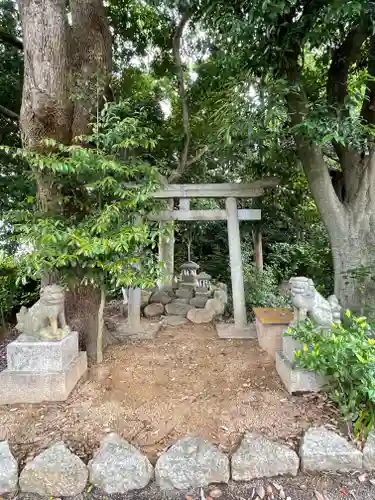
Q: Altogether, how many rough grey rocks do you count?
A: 7